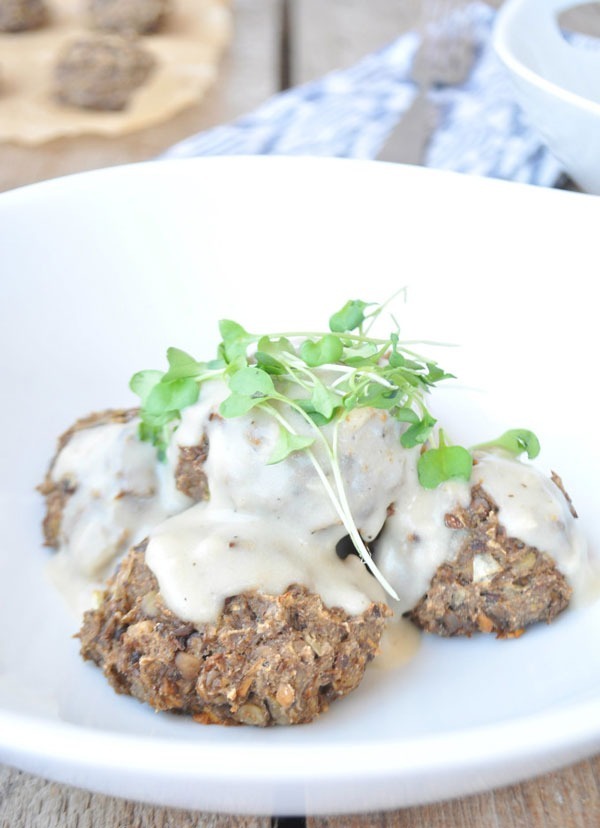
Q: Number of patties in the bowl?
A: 4